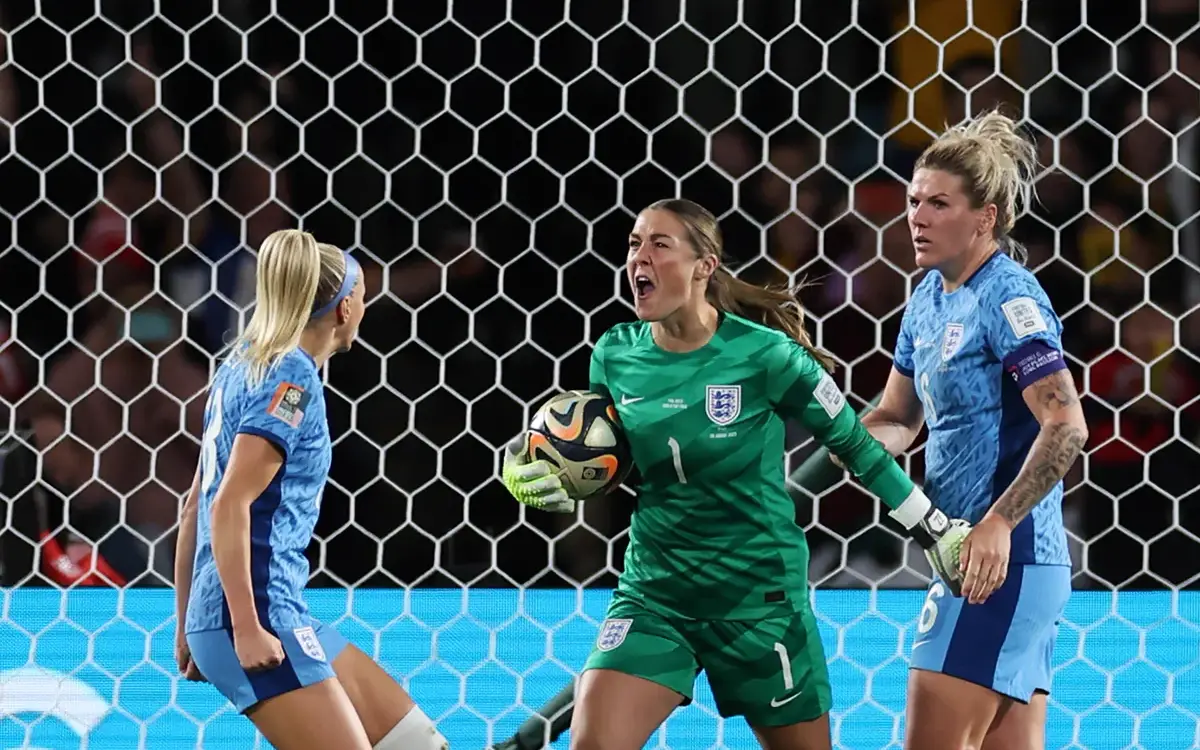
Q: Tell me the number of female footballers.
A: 3